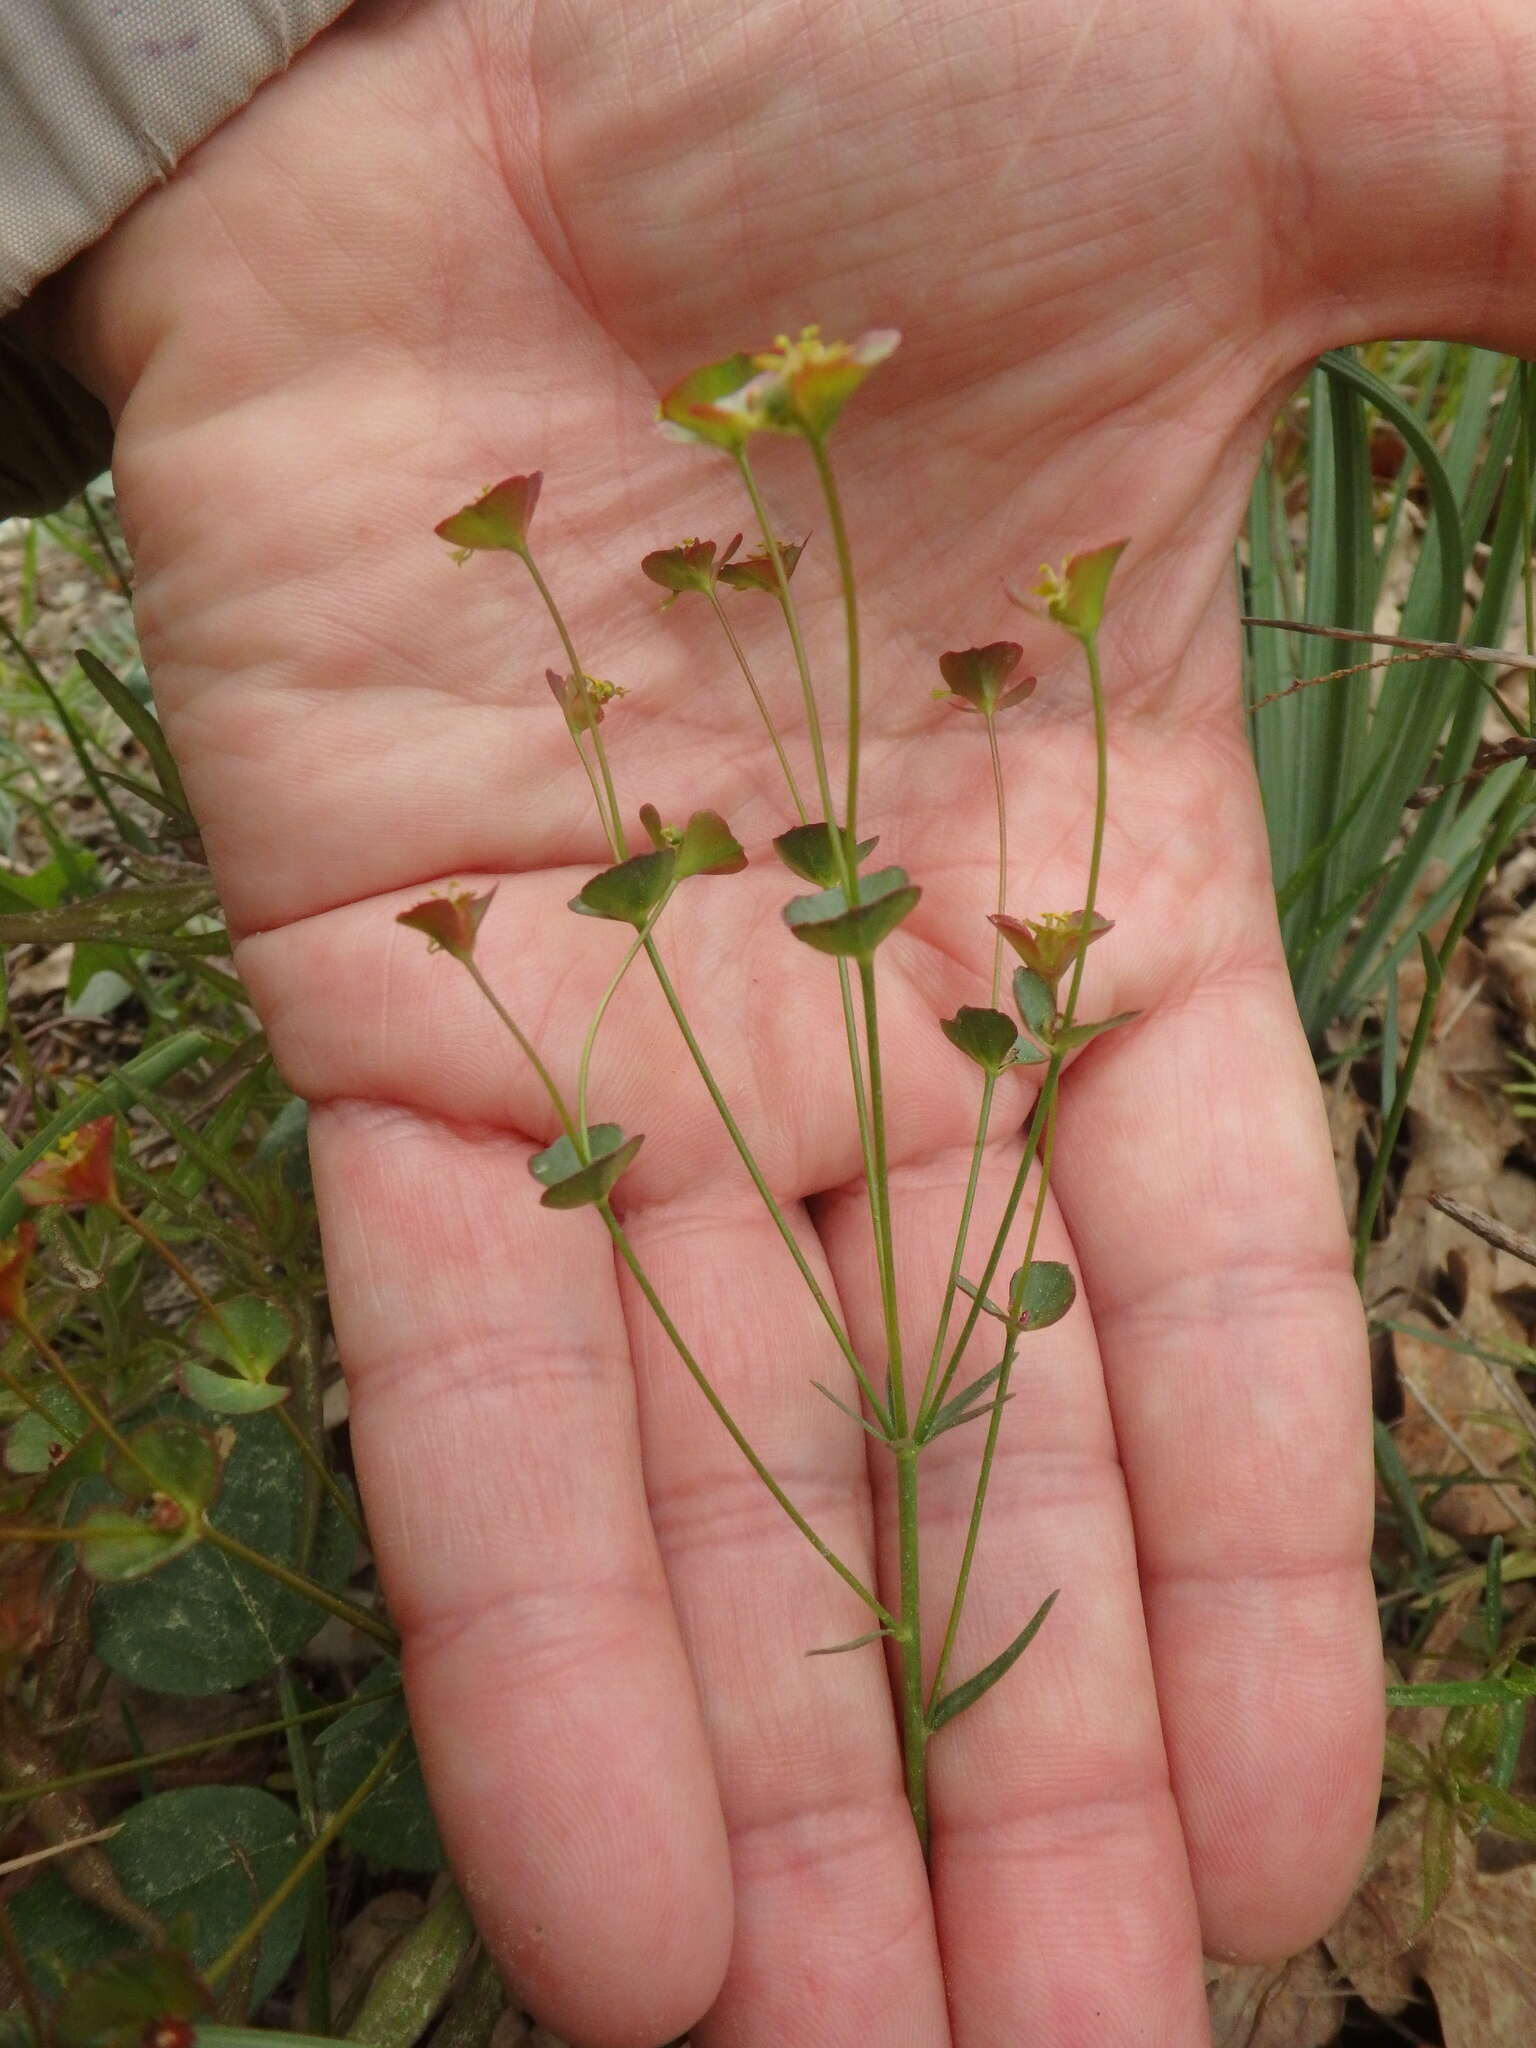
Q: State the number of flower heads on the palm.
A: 11